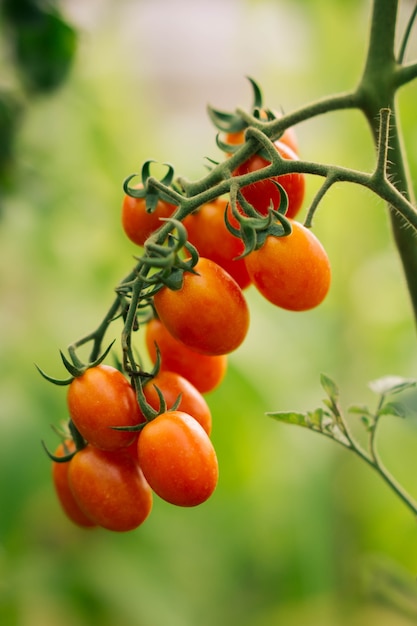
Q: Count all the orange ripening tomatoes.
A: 12